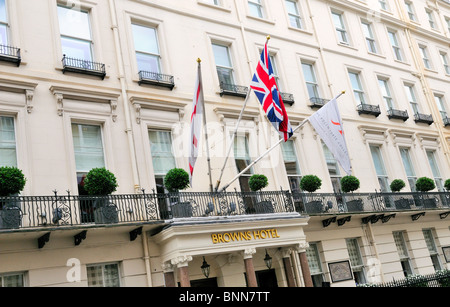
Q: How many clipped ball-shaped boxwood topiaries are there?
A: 9